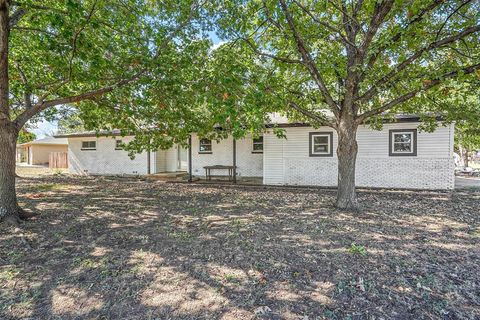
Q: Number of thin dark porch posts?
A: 3